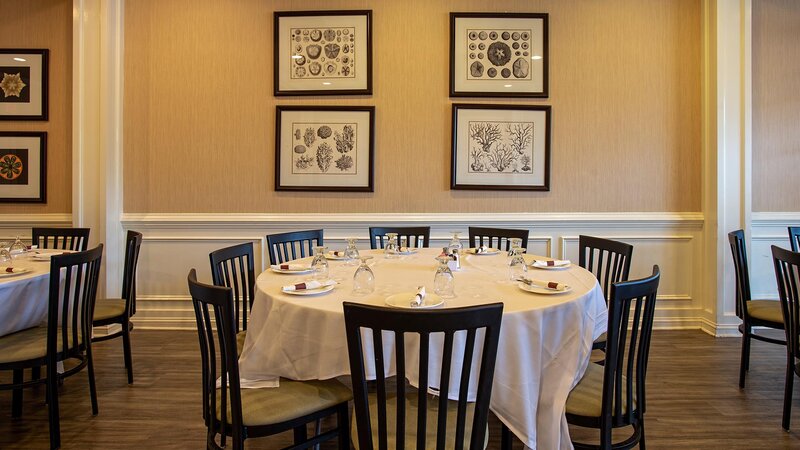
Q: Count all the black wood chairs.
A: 14